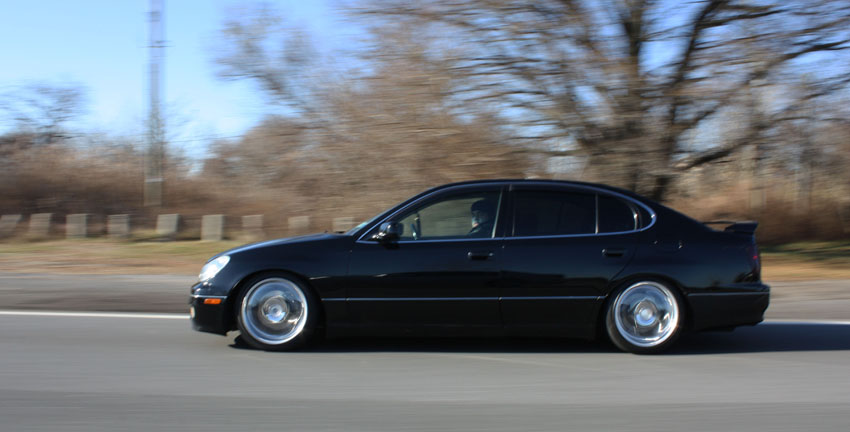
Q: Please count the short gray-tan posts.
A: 9